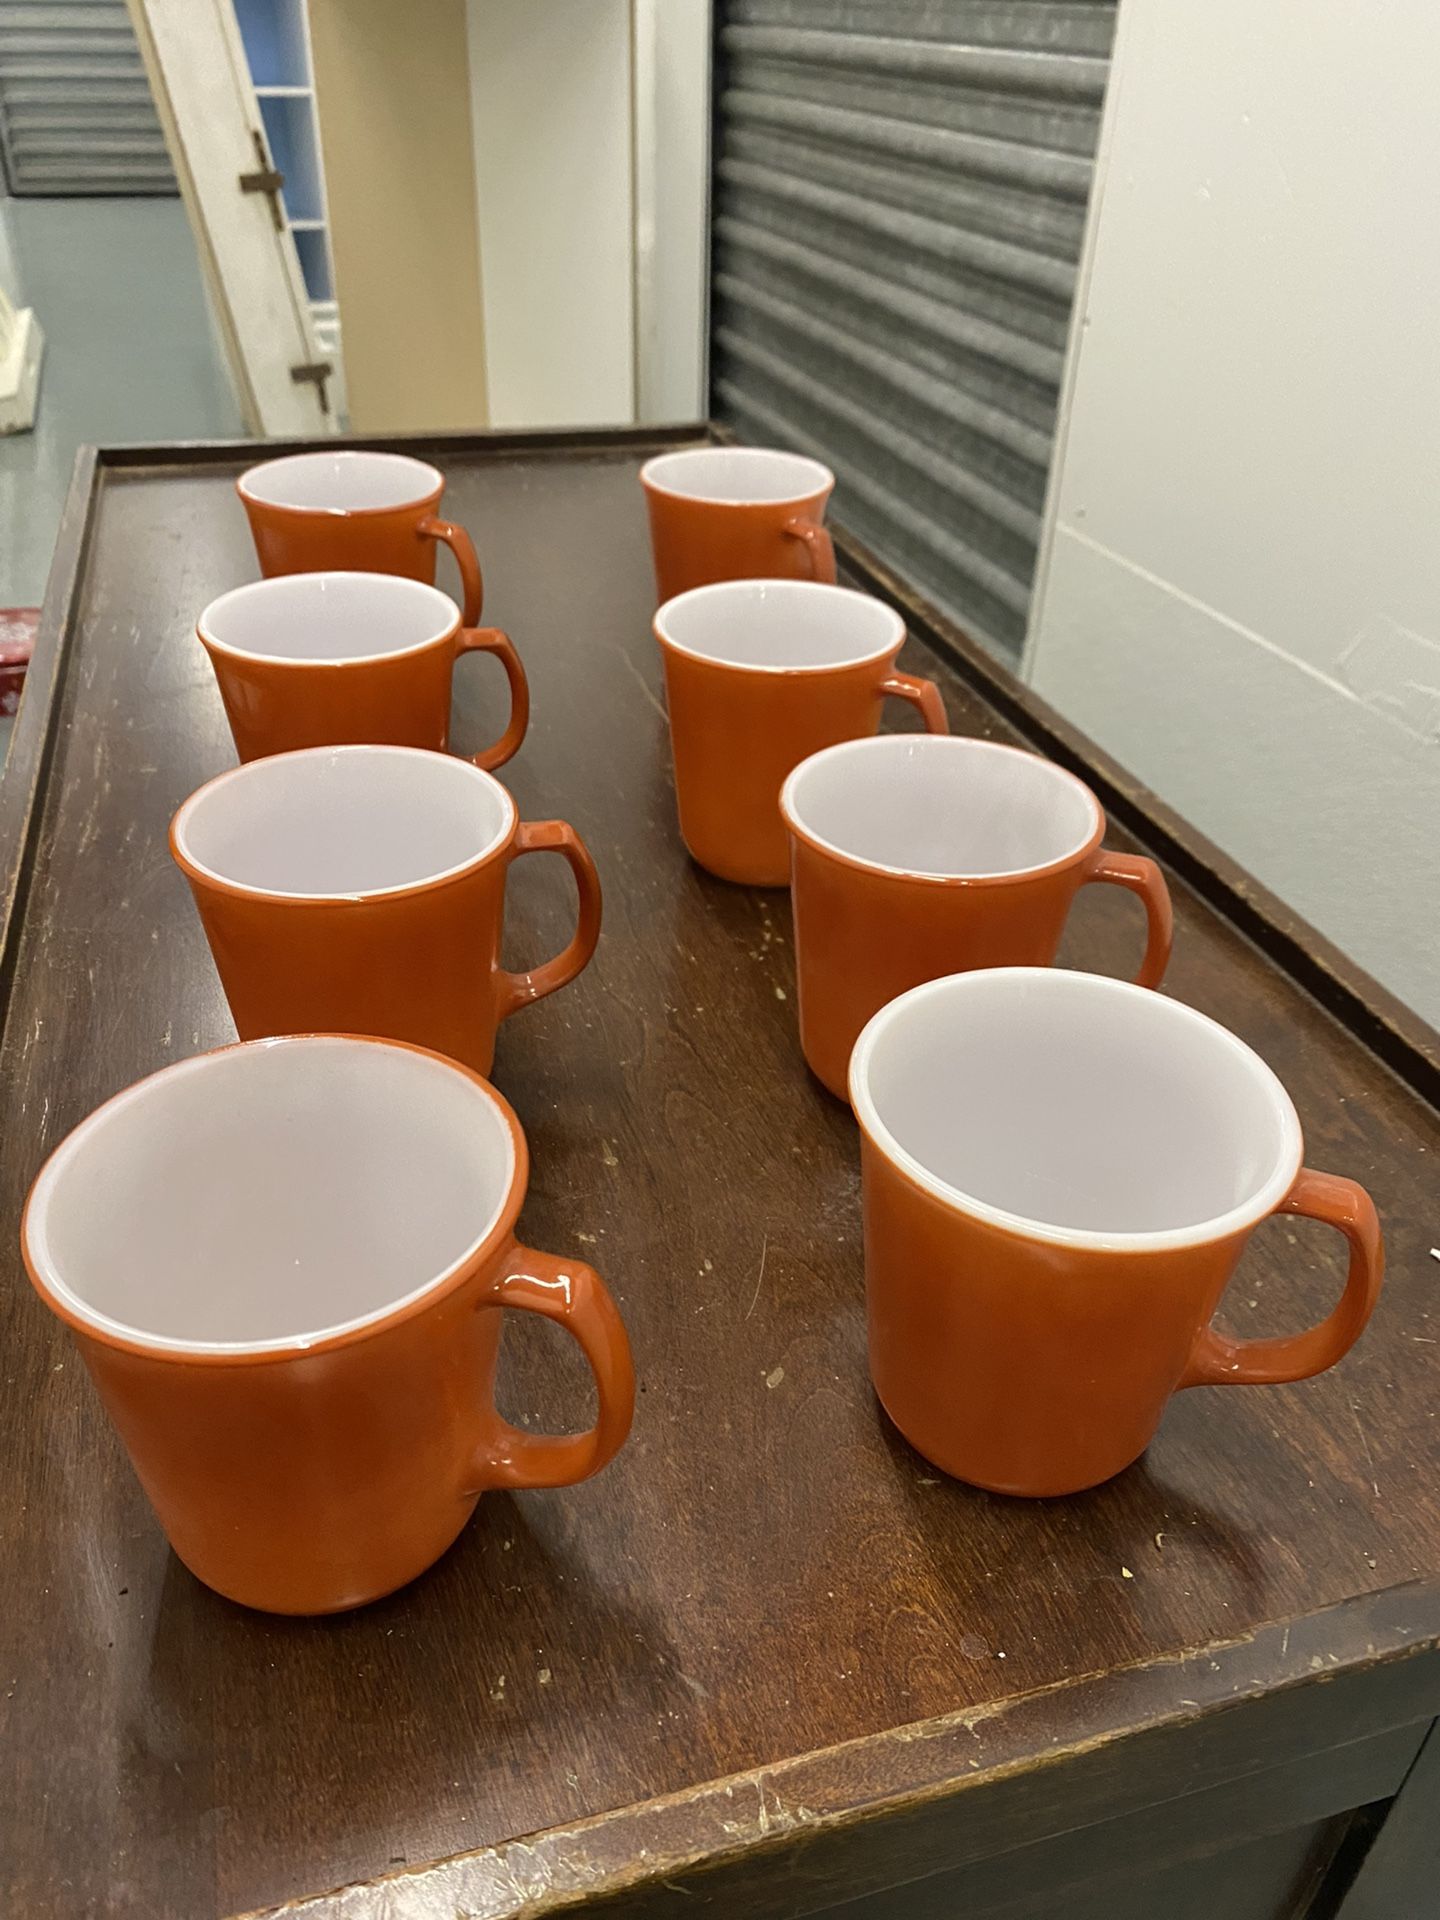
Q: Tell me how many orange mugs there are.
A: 8